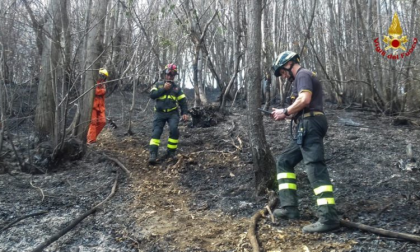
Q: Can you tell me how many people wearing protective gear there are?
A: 3